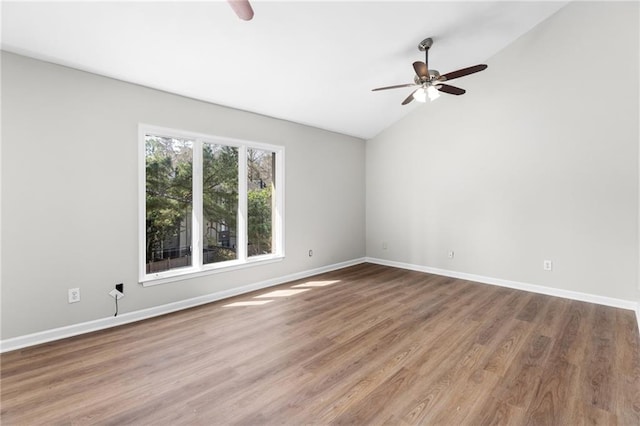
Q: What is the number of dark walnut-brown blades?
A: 5